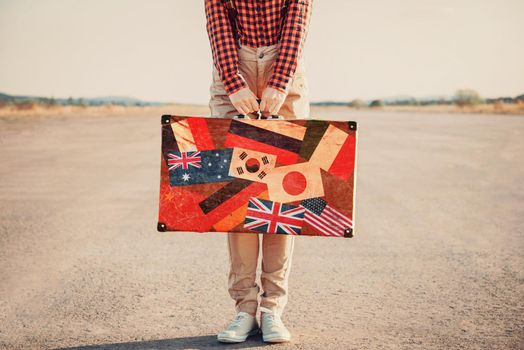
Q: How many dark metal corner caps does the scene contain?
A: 4